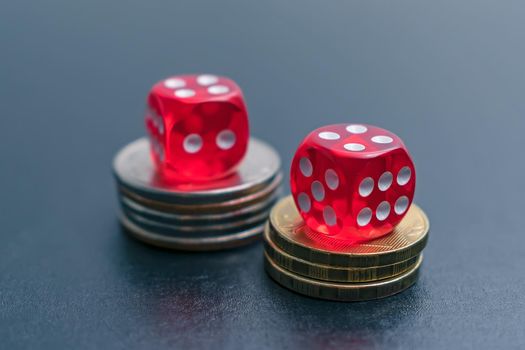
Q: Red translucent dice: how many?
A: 2